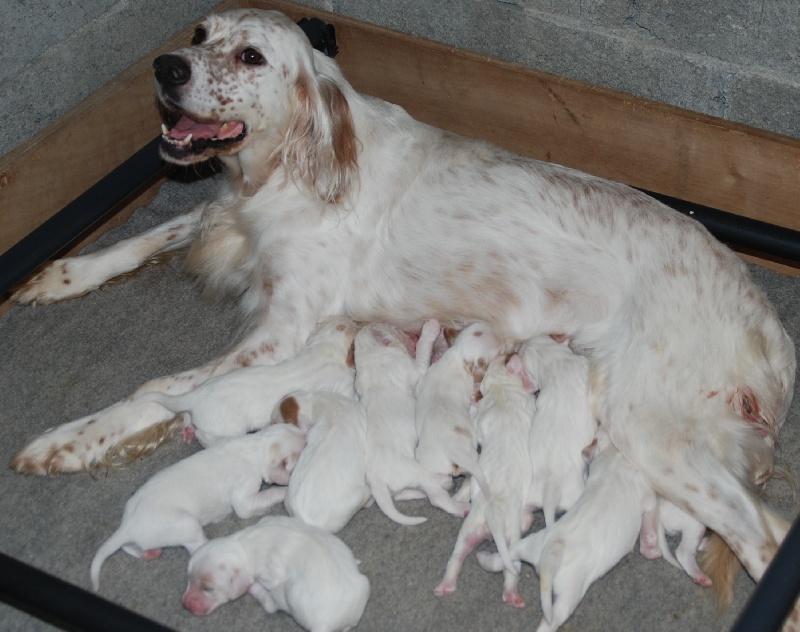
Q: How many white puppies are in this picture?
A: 10